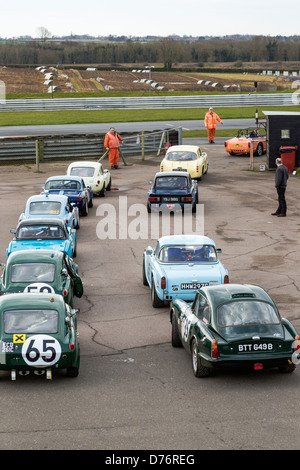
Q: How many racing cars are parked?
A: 11